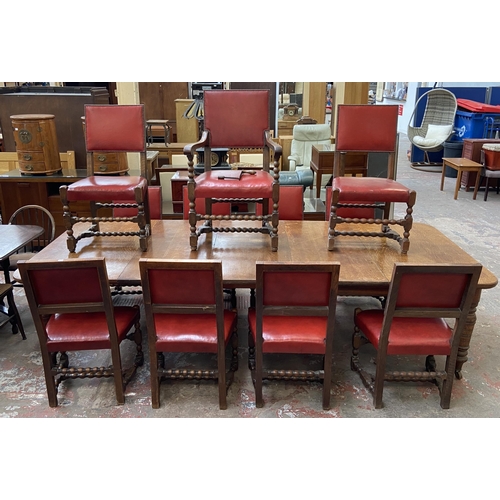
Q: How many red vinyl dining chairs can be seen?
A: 11